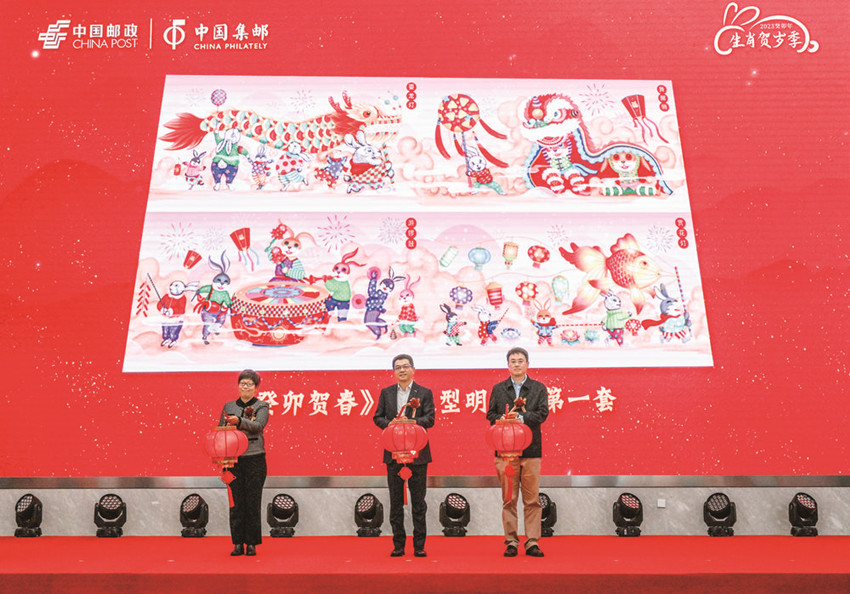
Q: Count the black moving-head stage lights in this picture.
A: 10